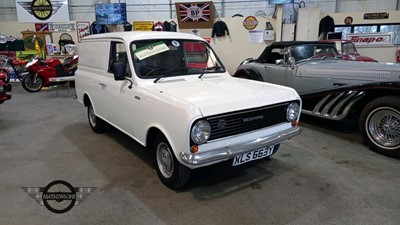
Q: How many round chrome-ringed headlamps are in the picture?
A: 2